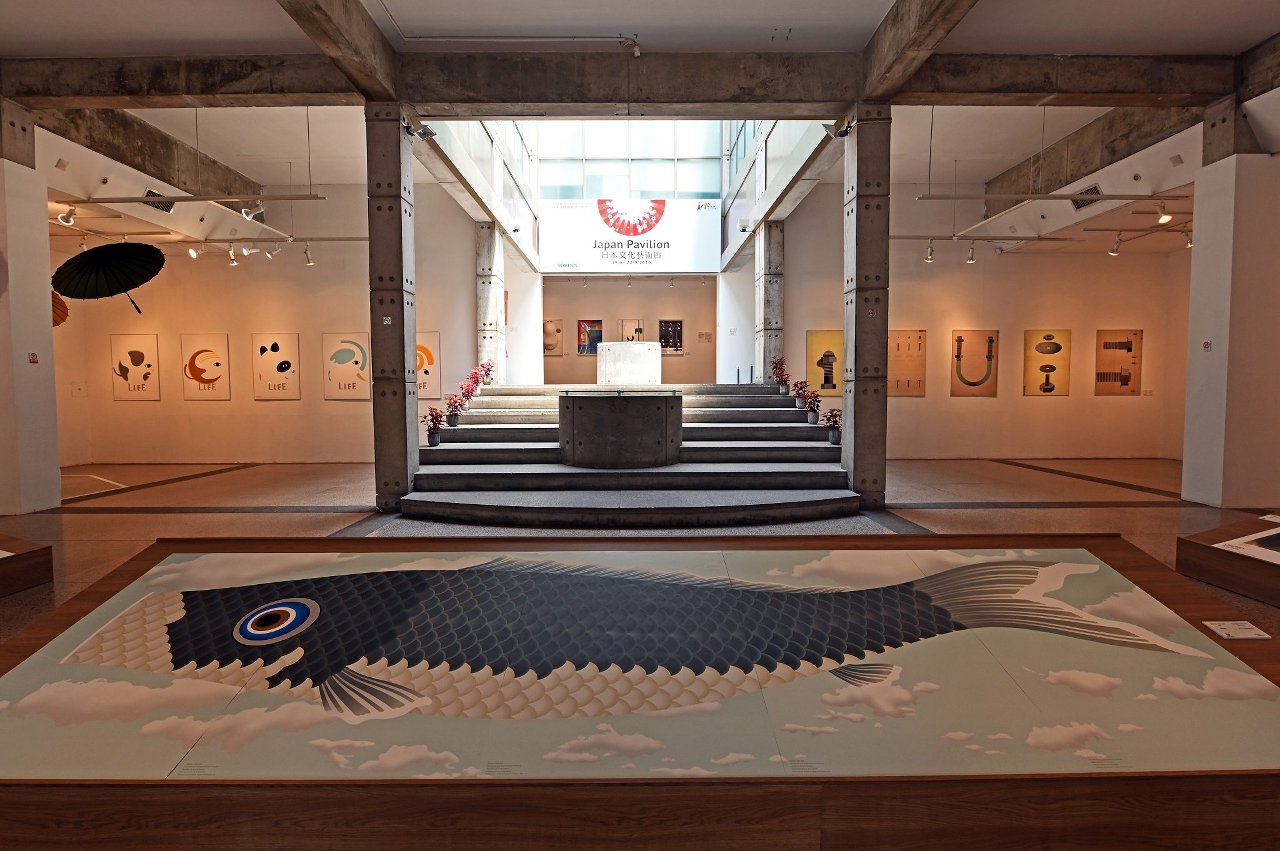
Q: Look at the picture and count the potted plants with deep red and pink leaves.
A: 10